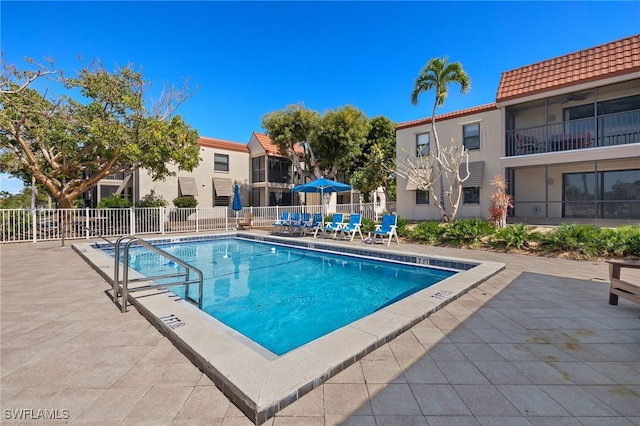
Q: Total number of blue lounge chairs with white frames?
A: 7